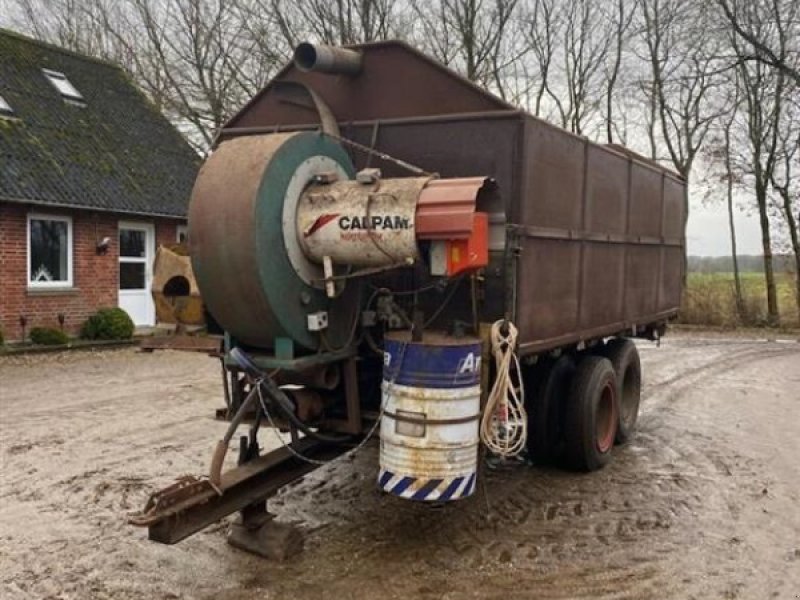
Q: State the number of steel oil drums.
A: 1